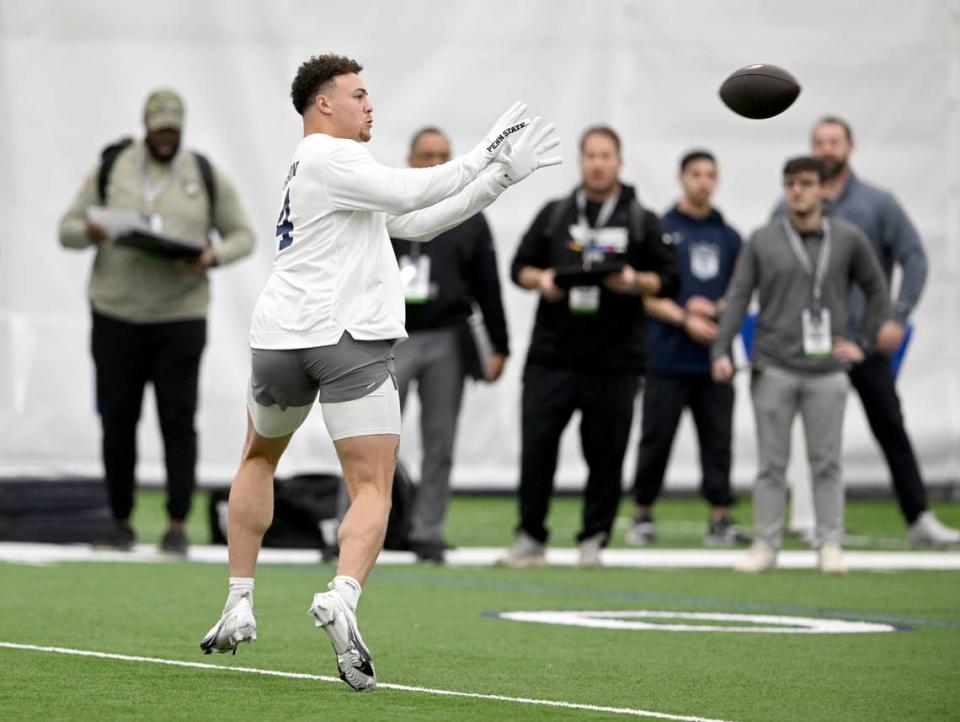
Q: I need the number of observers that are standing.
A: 6